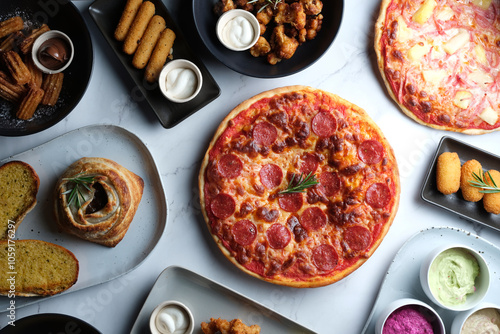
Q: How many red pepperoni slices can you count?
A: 15